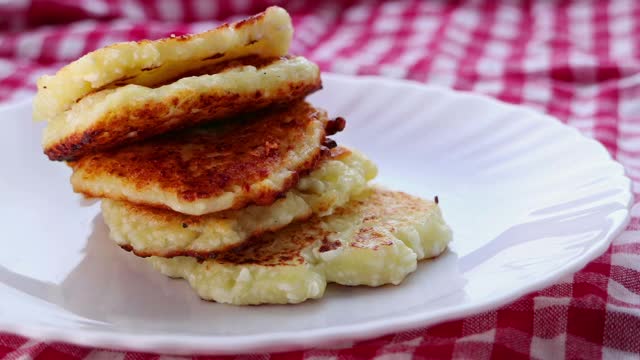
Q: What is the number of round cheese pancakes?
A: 5